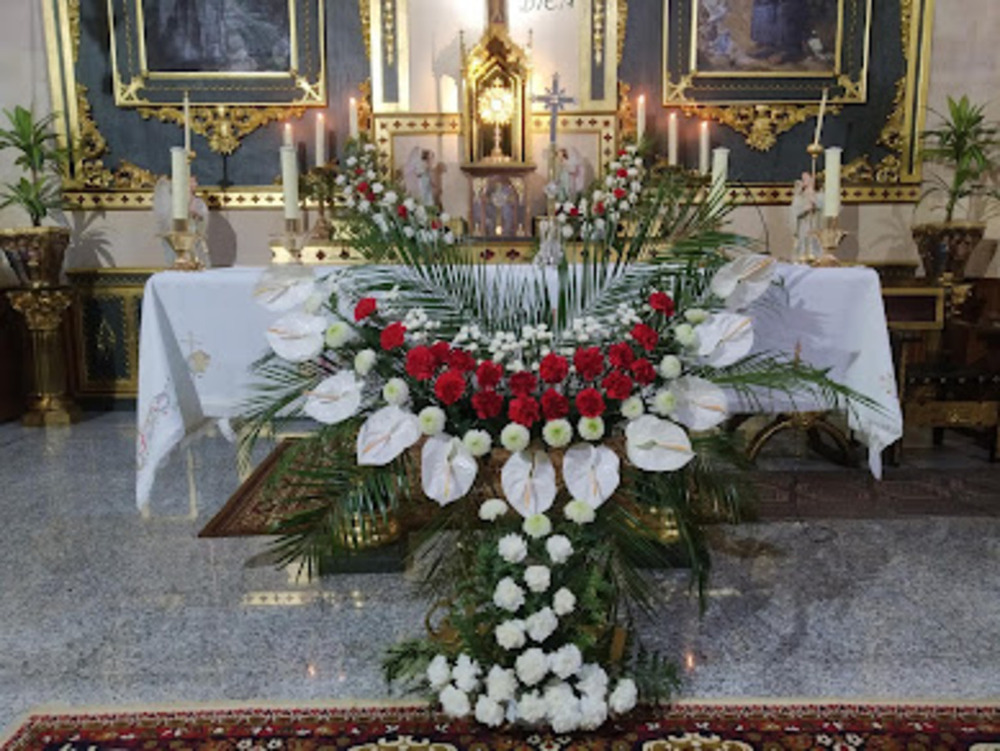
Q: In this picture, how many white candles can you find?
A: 12